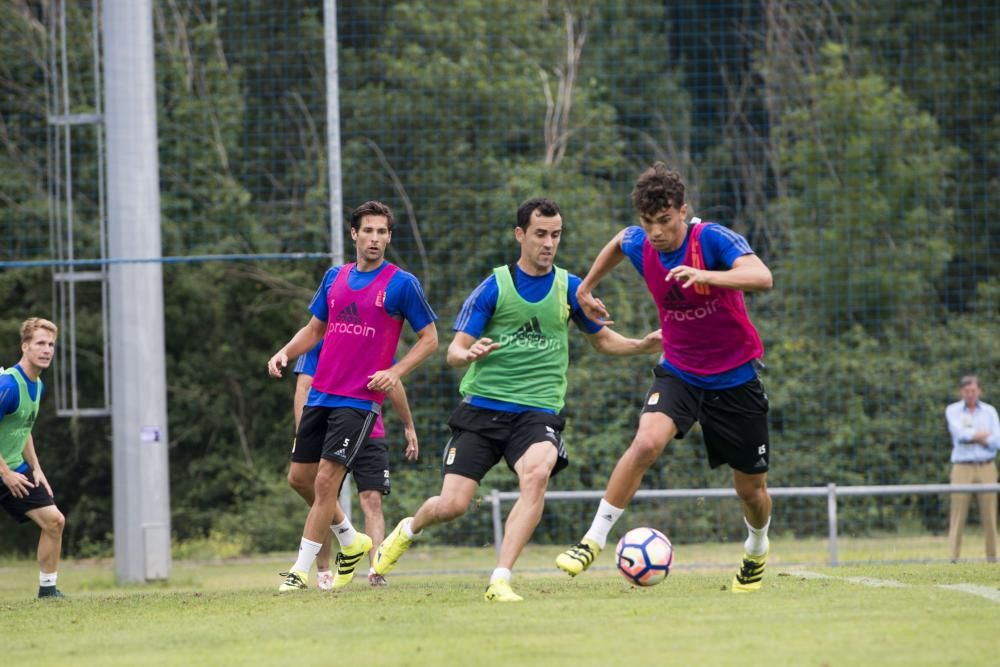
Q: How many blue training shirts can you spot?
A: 5